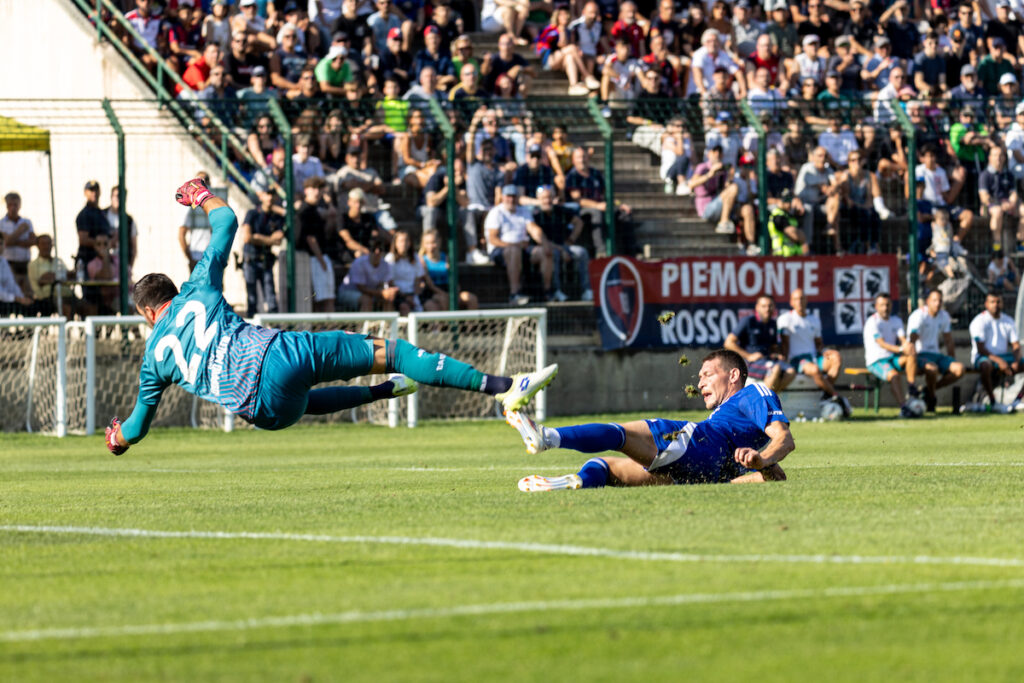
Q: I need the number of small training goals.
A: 4